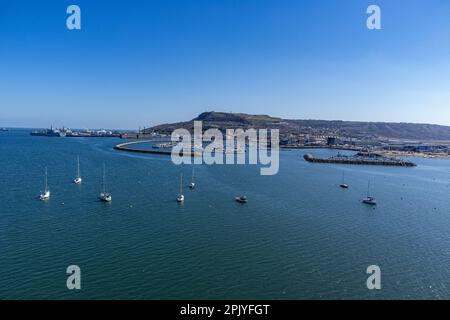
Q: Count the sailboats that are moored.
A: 7